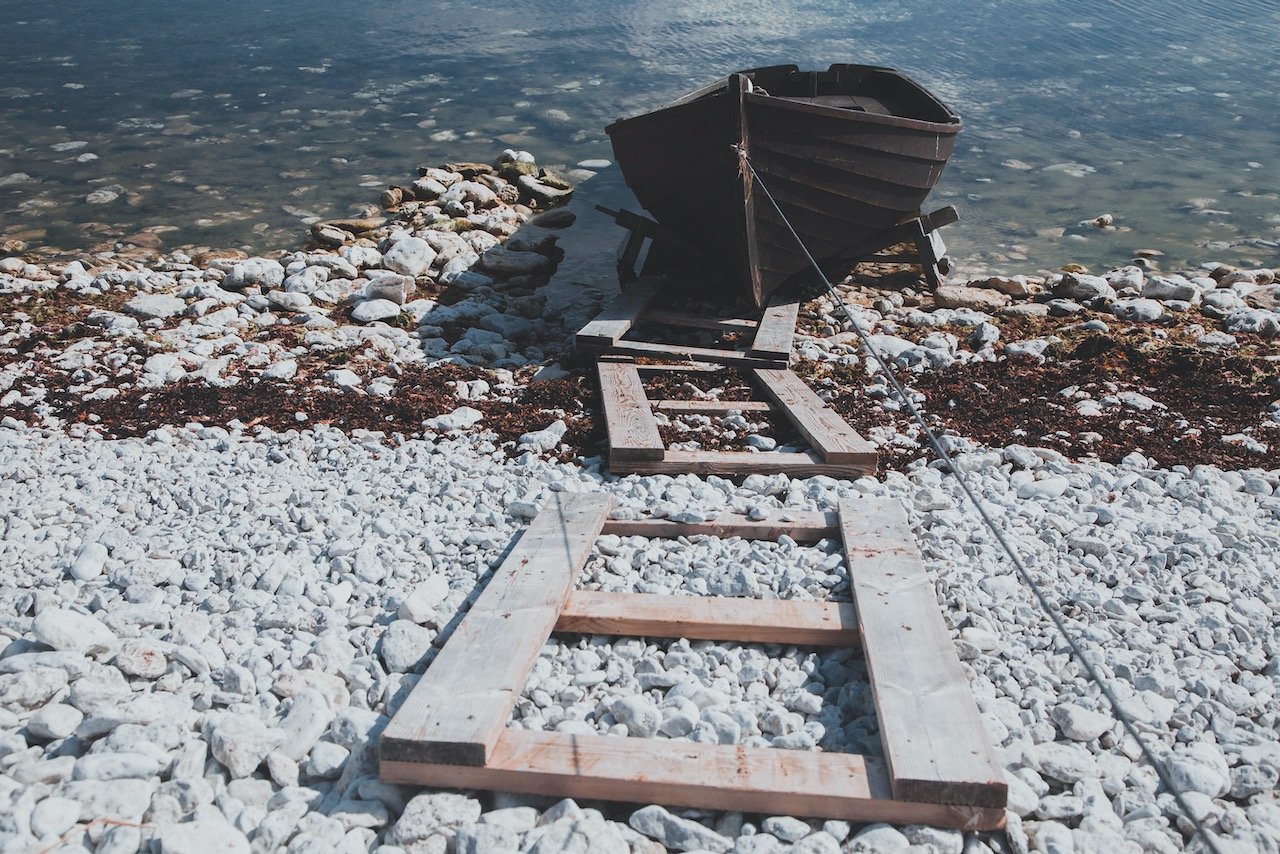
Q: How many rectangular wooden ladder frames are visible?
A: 3